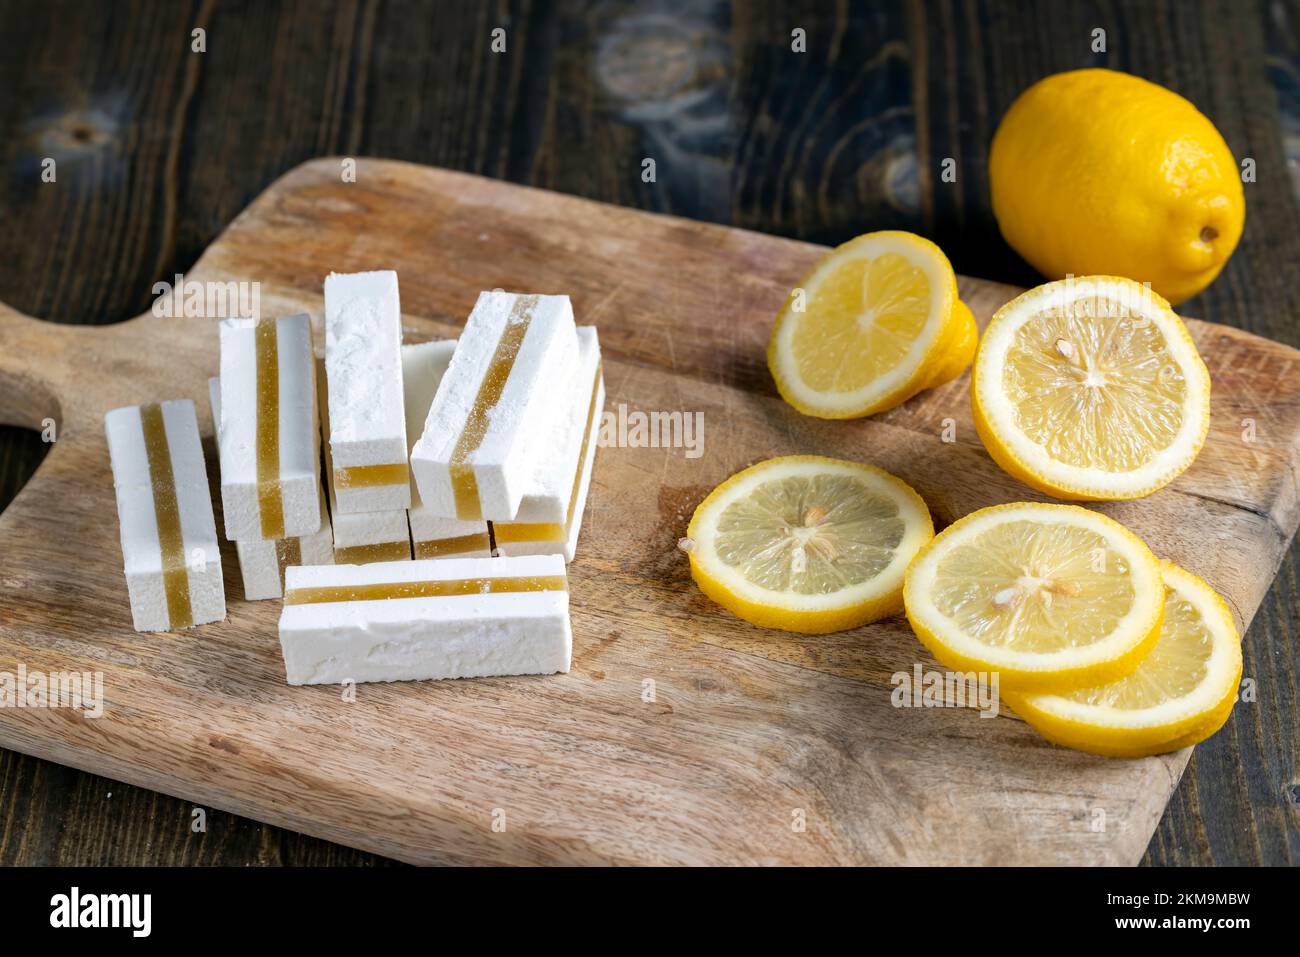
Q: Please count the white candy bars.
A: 9